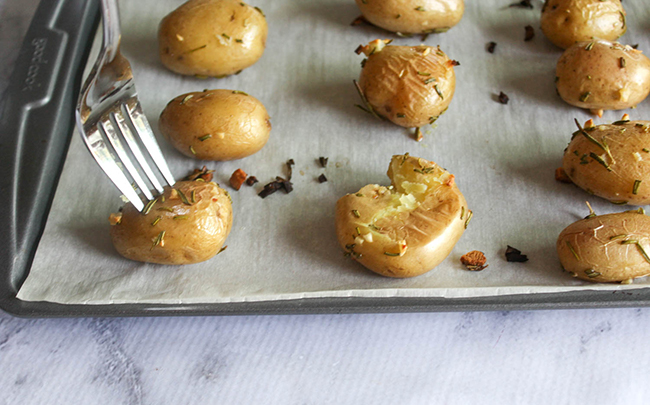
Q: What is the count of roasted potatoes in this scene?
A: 10